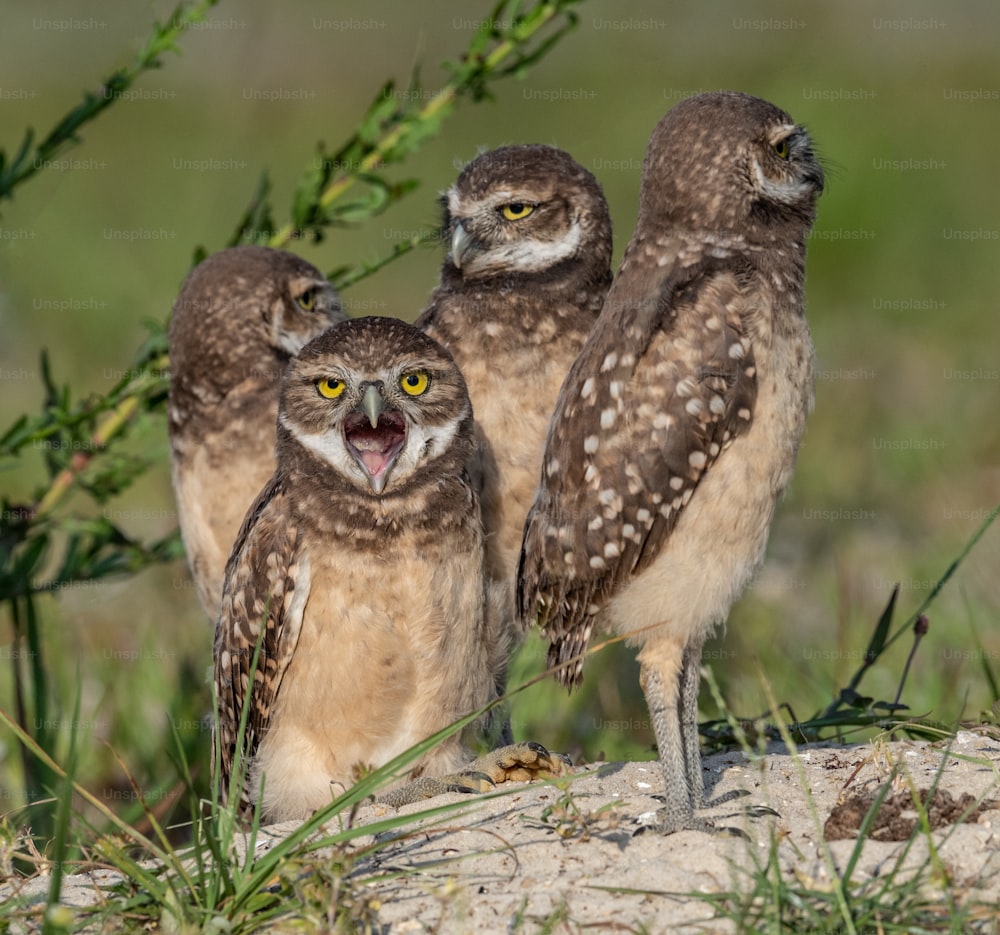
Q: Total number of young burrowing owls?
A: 4